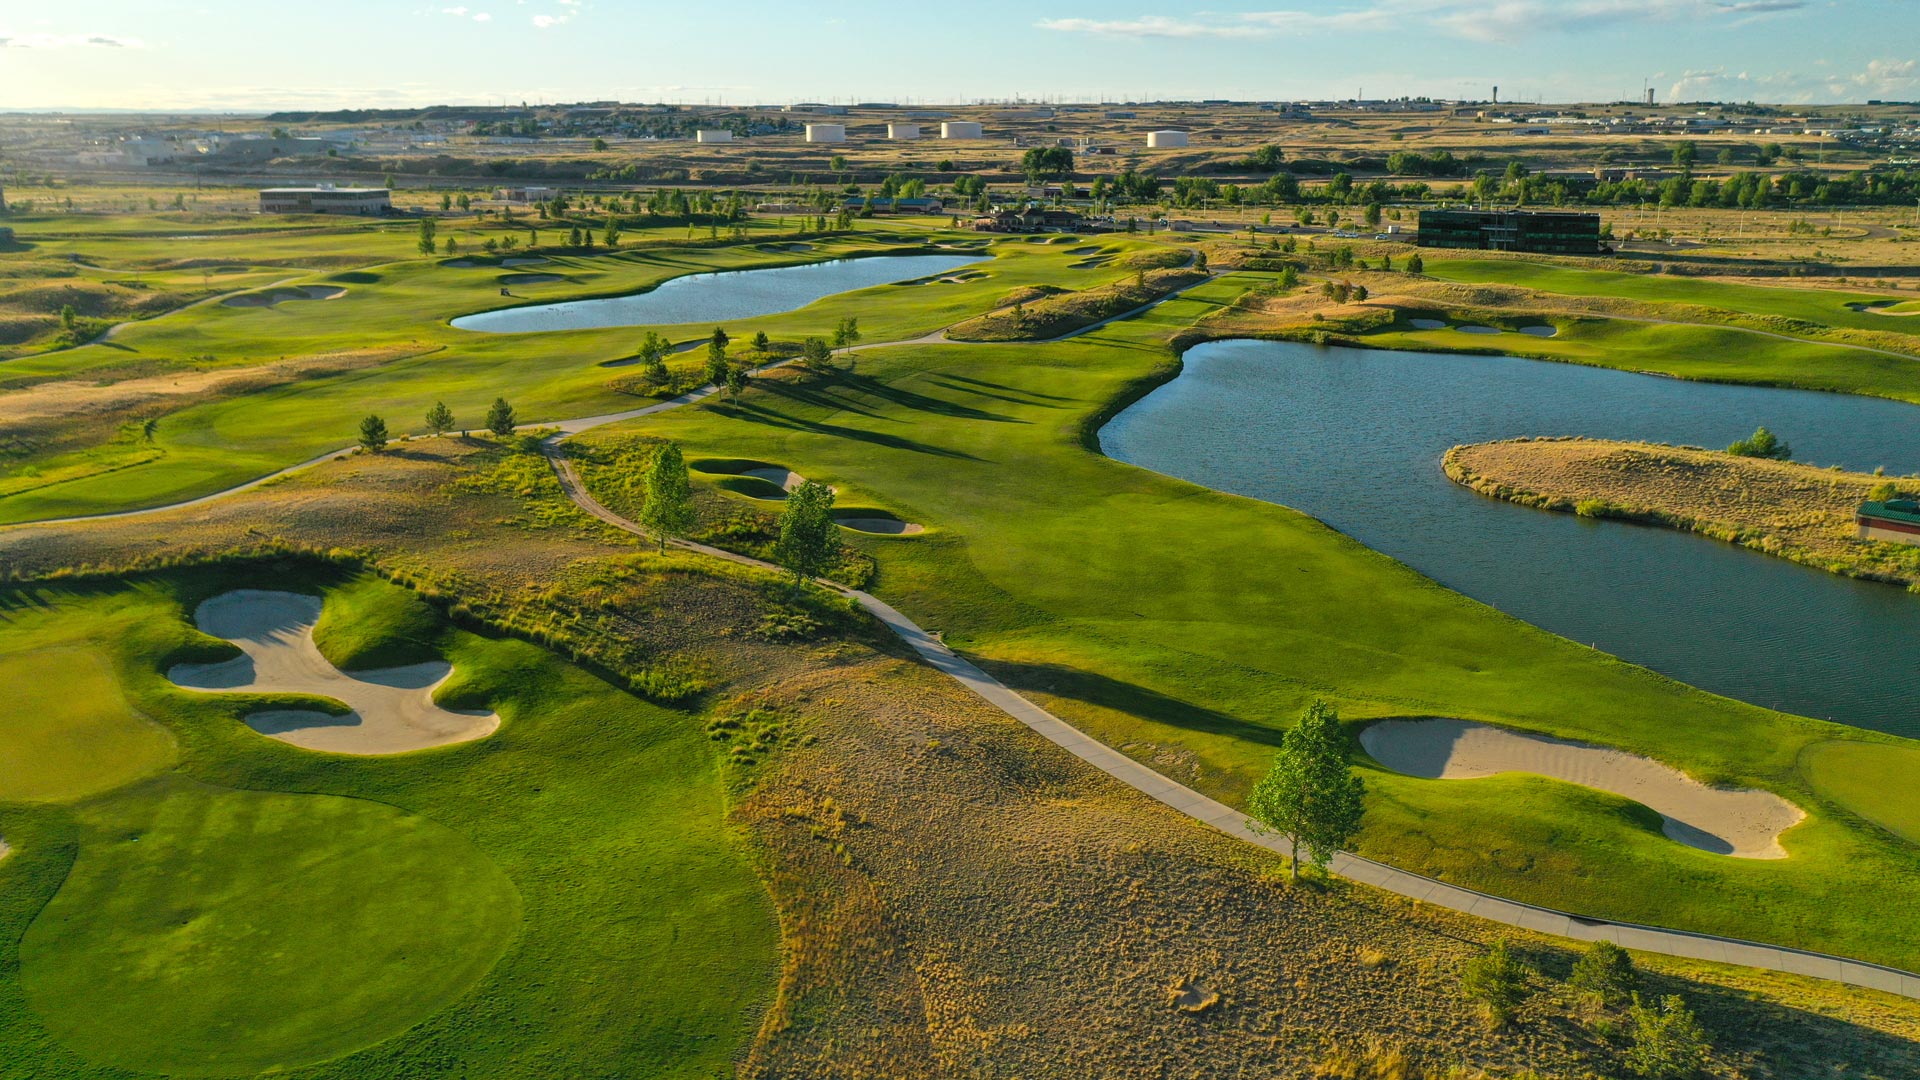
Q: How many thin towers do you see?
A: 2